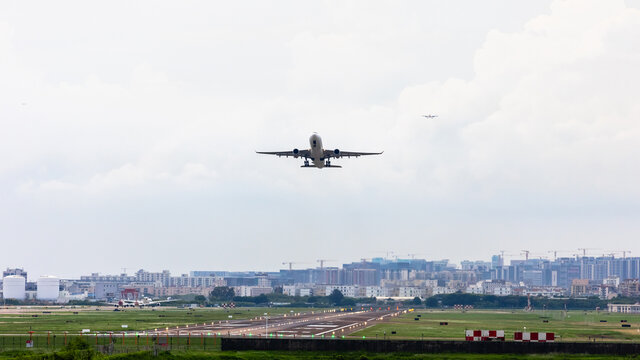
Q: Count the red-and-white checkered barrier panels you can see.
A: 2